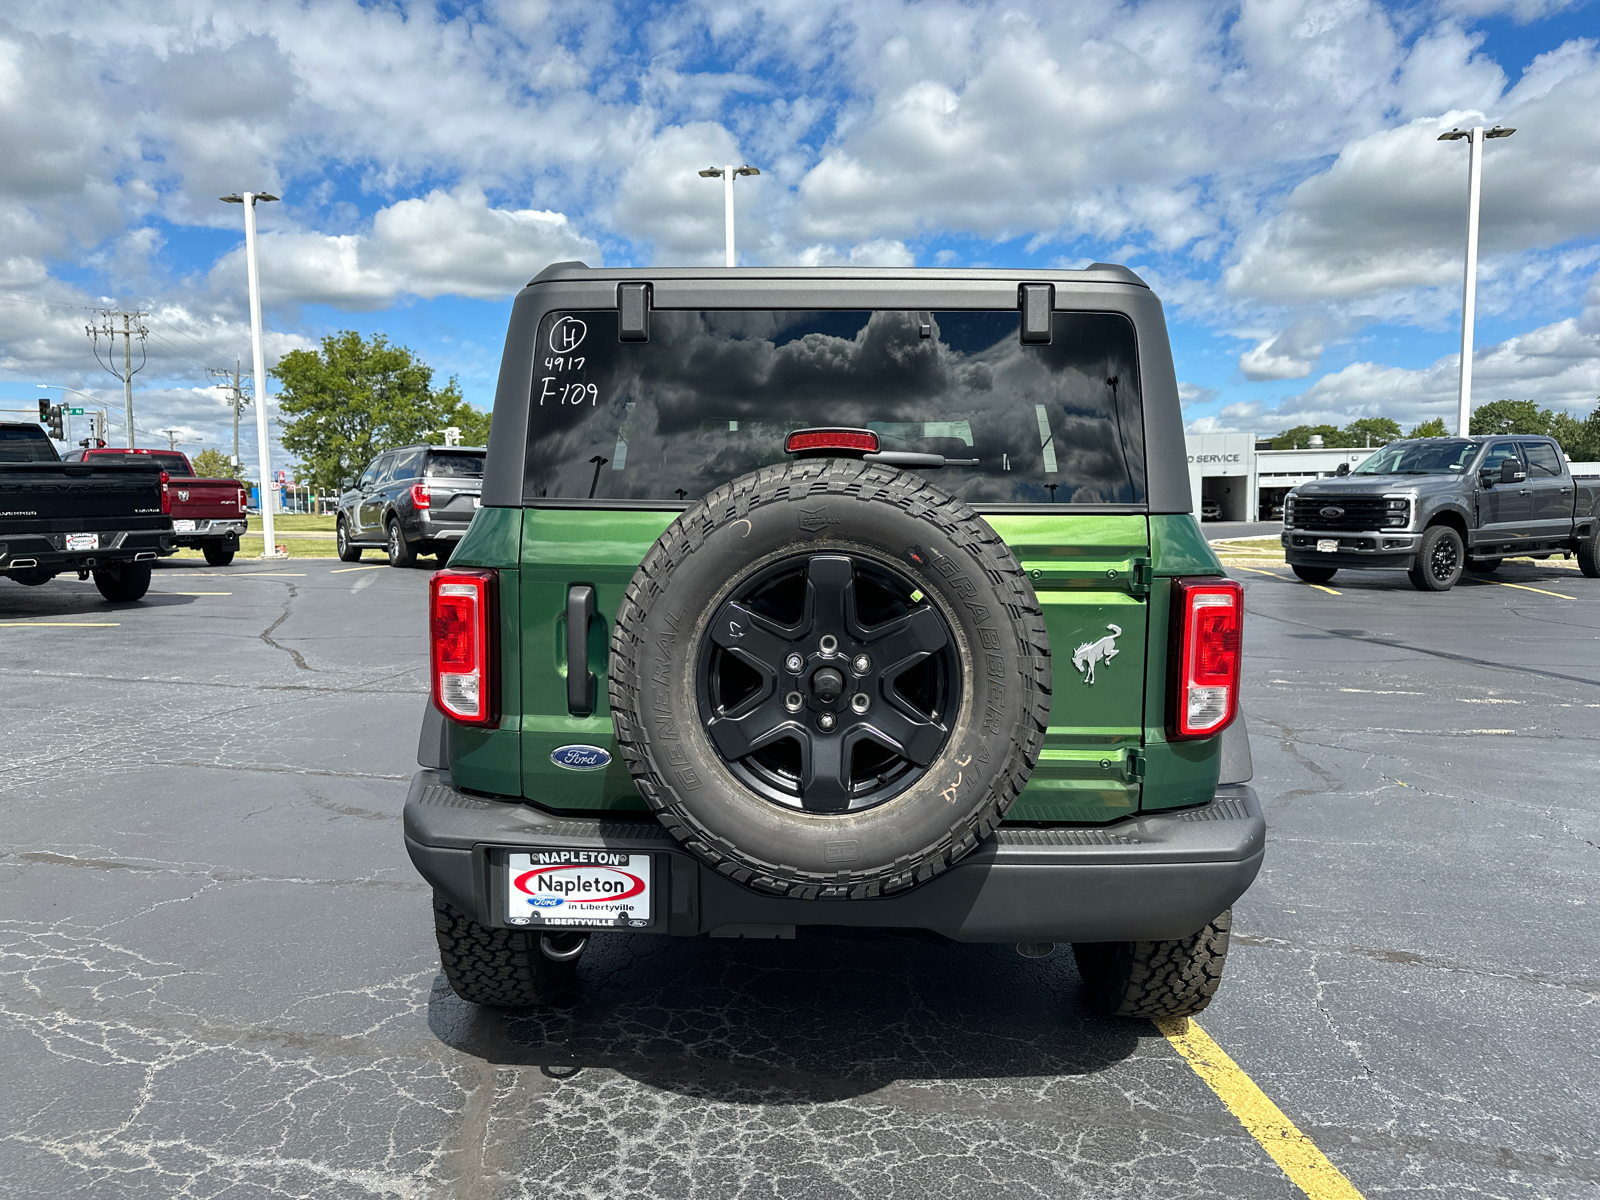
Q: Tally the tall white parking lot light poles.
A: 3